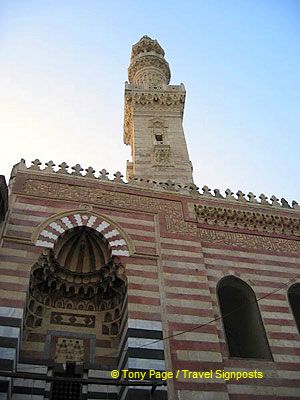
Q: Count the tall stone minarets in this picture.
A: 1